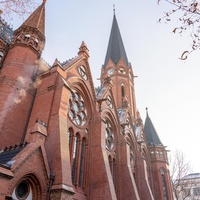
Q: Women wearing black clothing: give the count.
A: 0